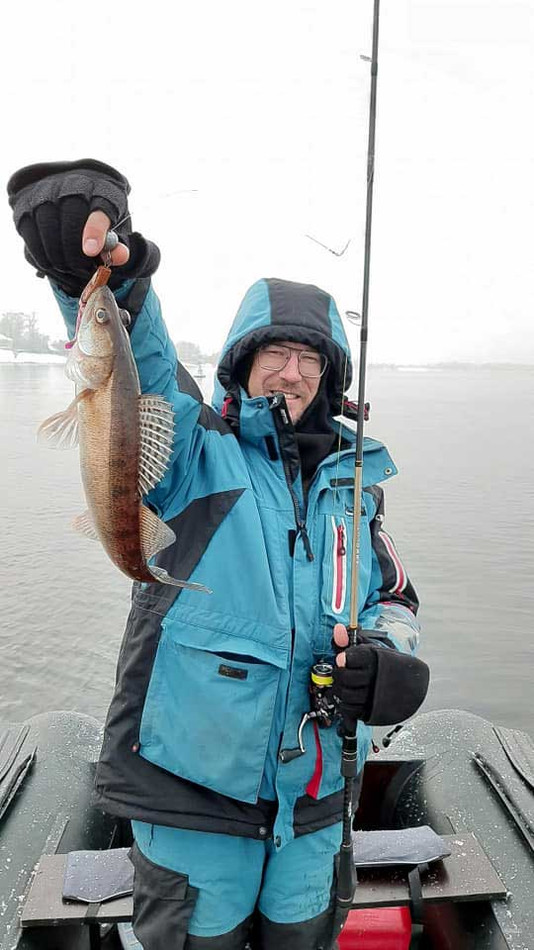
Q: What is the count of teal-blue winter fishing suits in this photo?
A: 1